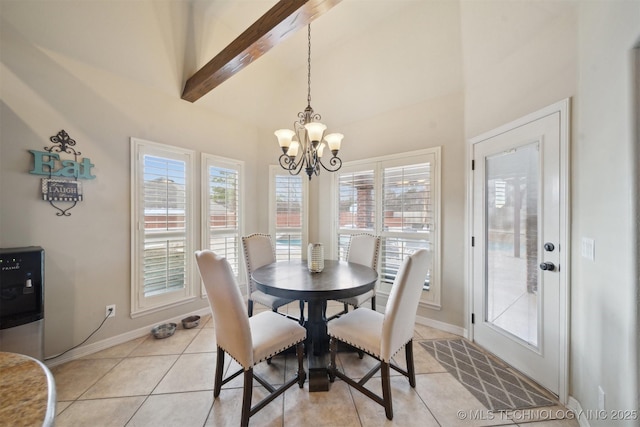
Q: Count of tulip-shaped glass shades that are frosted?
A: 5